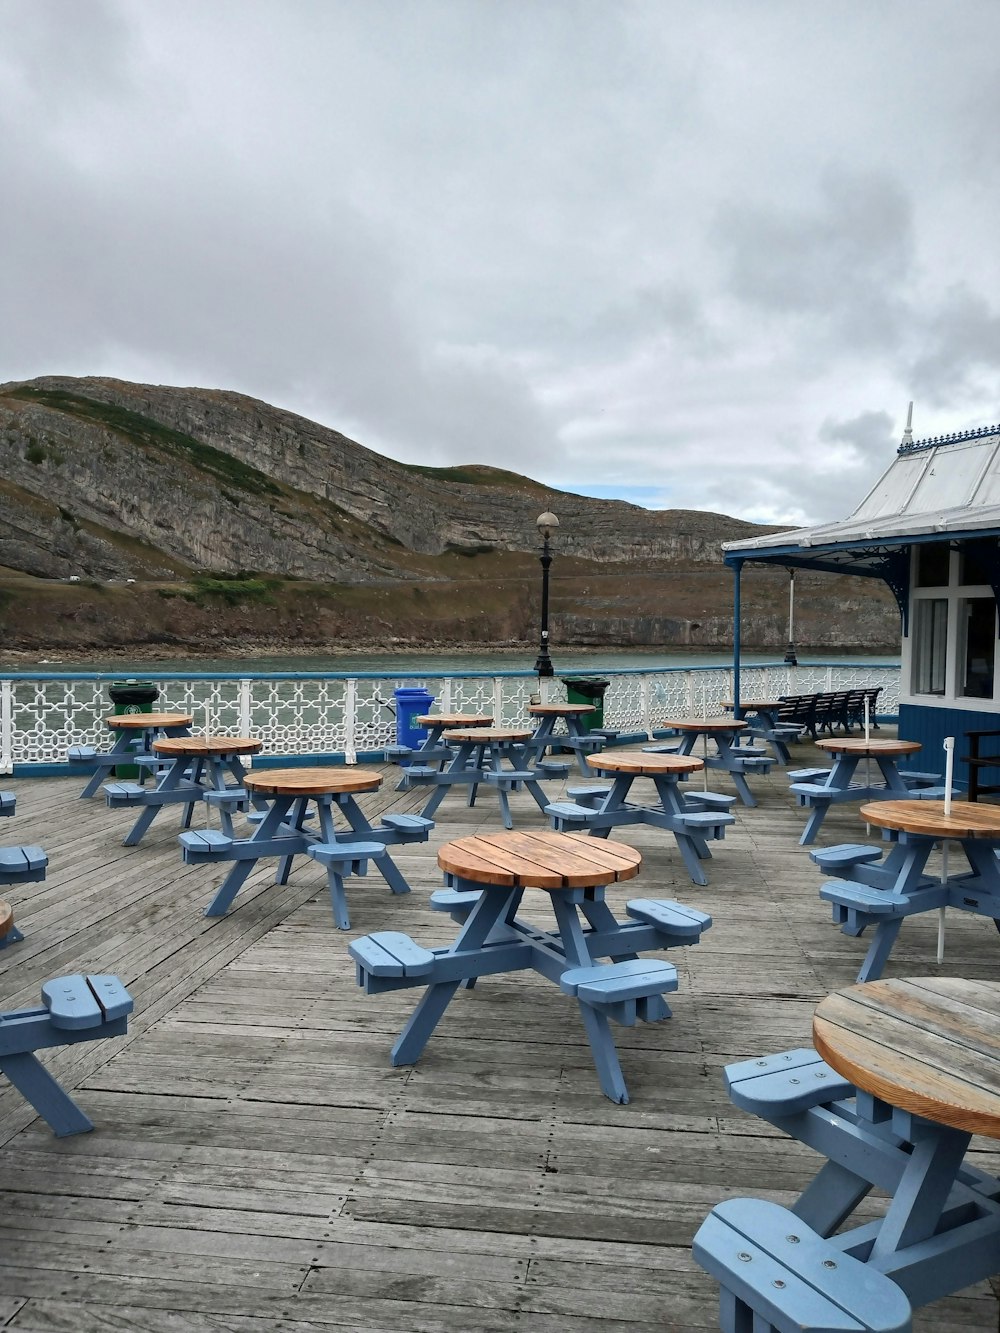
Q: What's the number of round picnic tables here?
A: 14